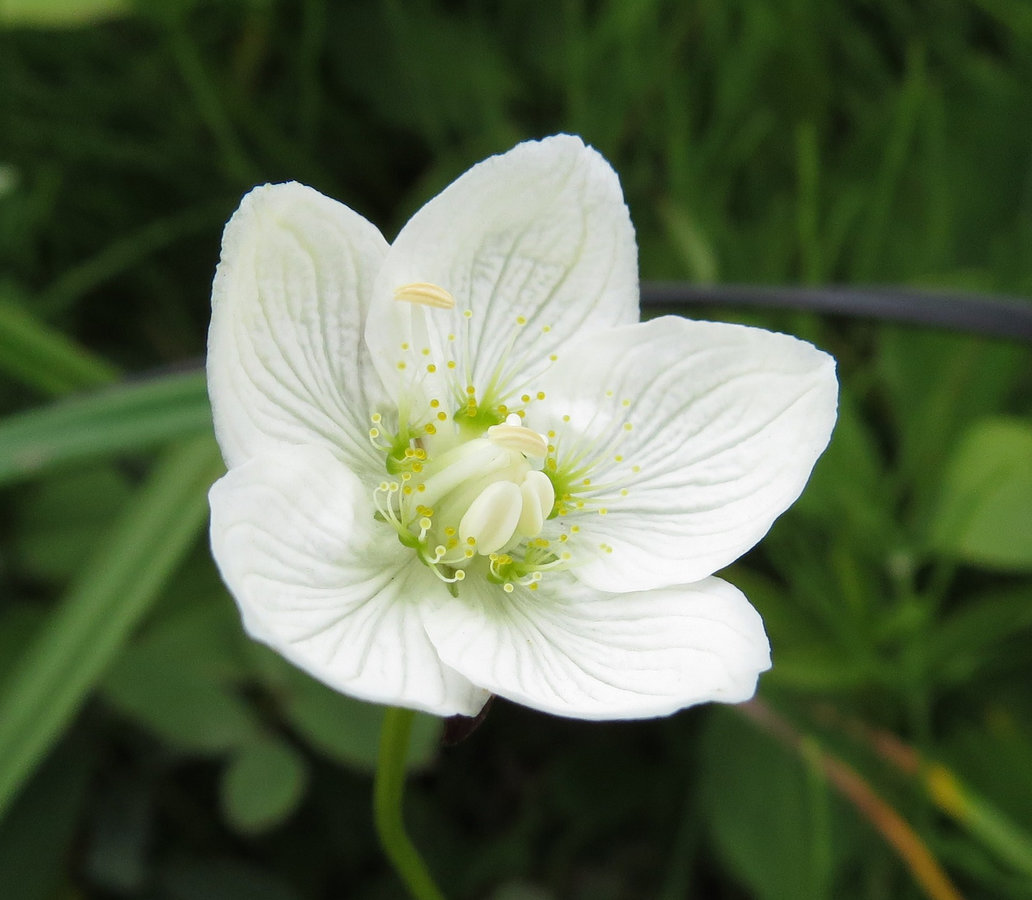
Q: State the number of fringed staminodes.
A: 5